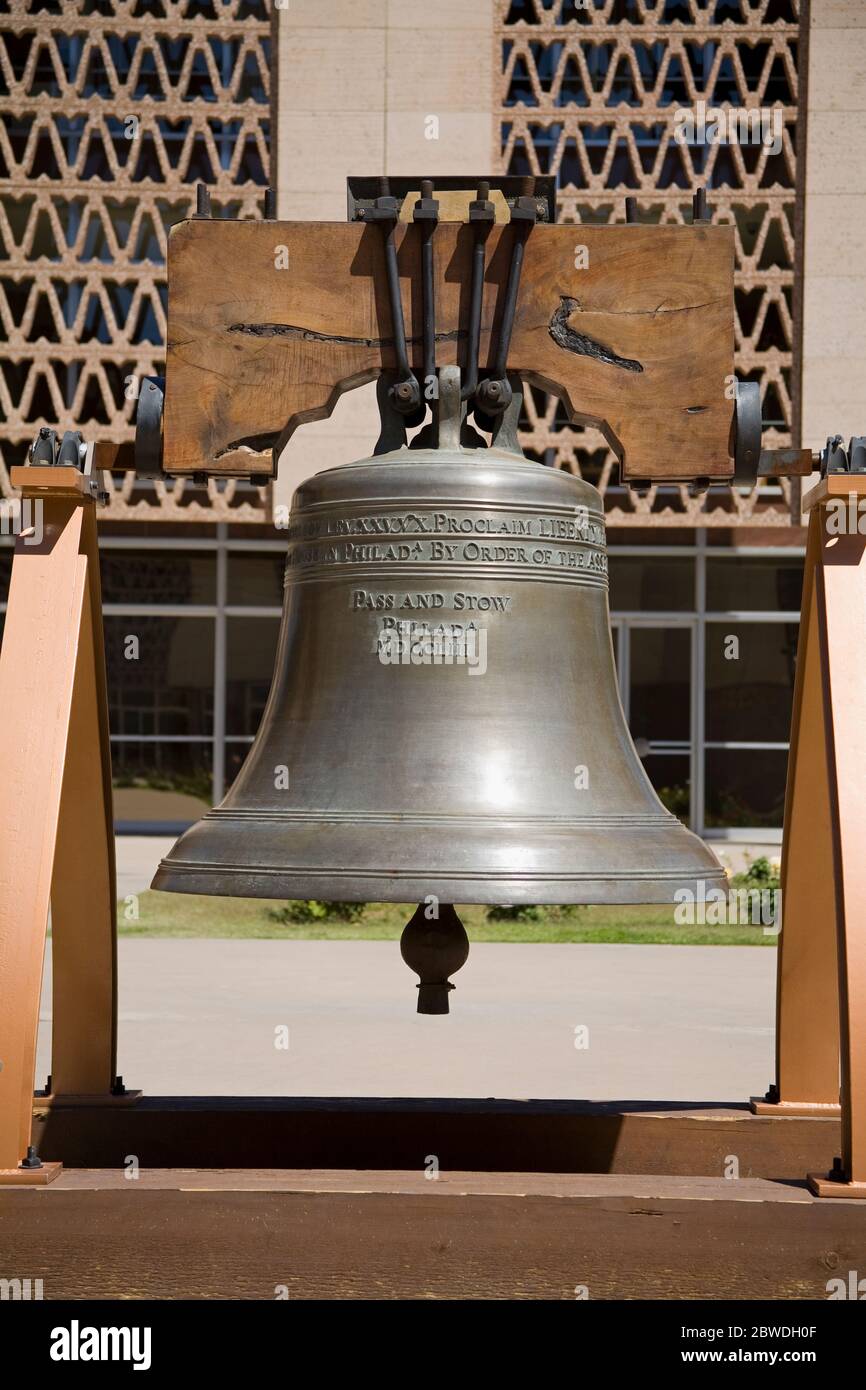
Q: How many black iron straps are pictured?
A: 4